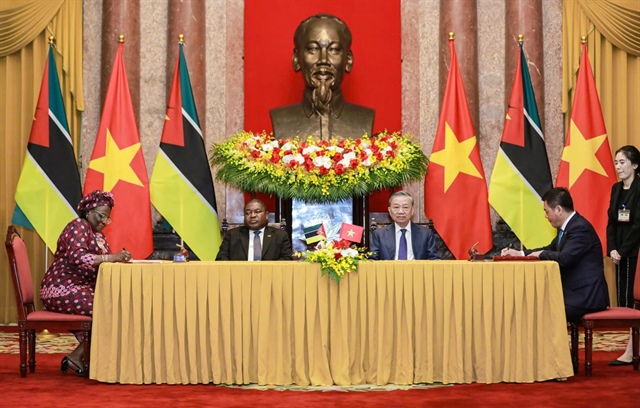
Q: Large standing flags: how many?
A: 6